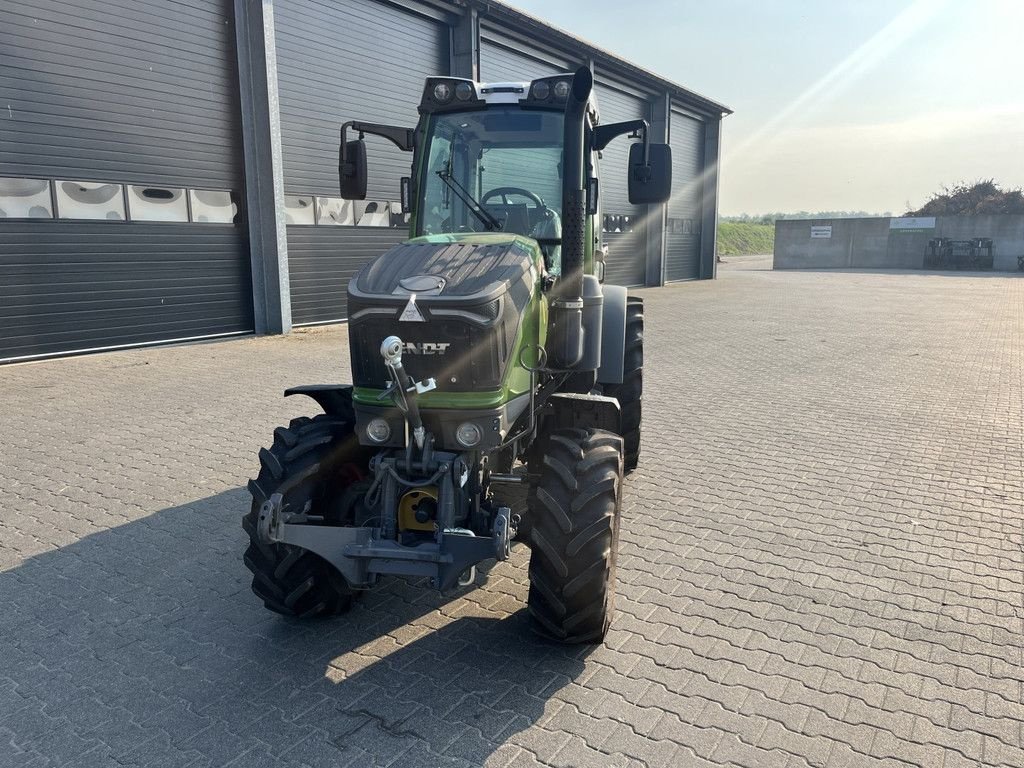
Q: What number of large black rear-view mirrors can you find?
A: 2